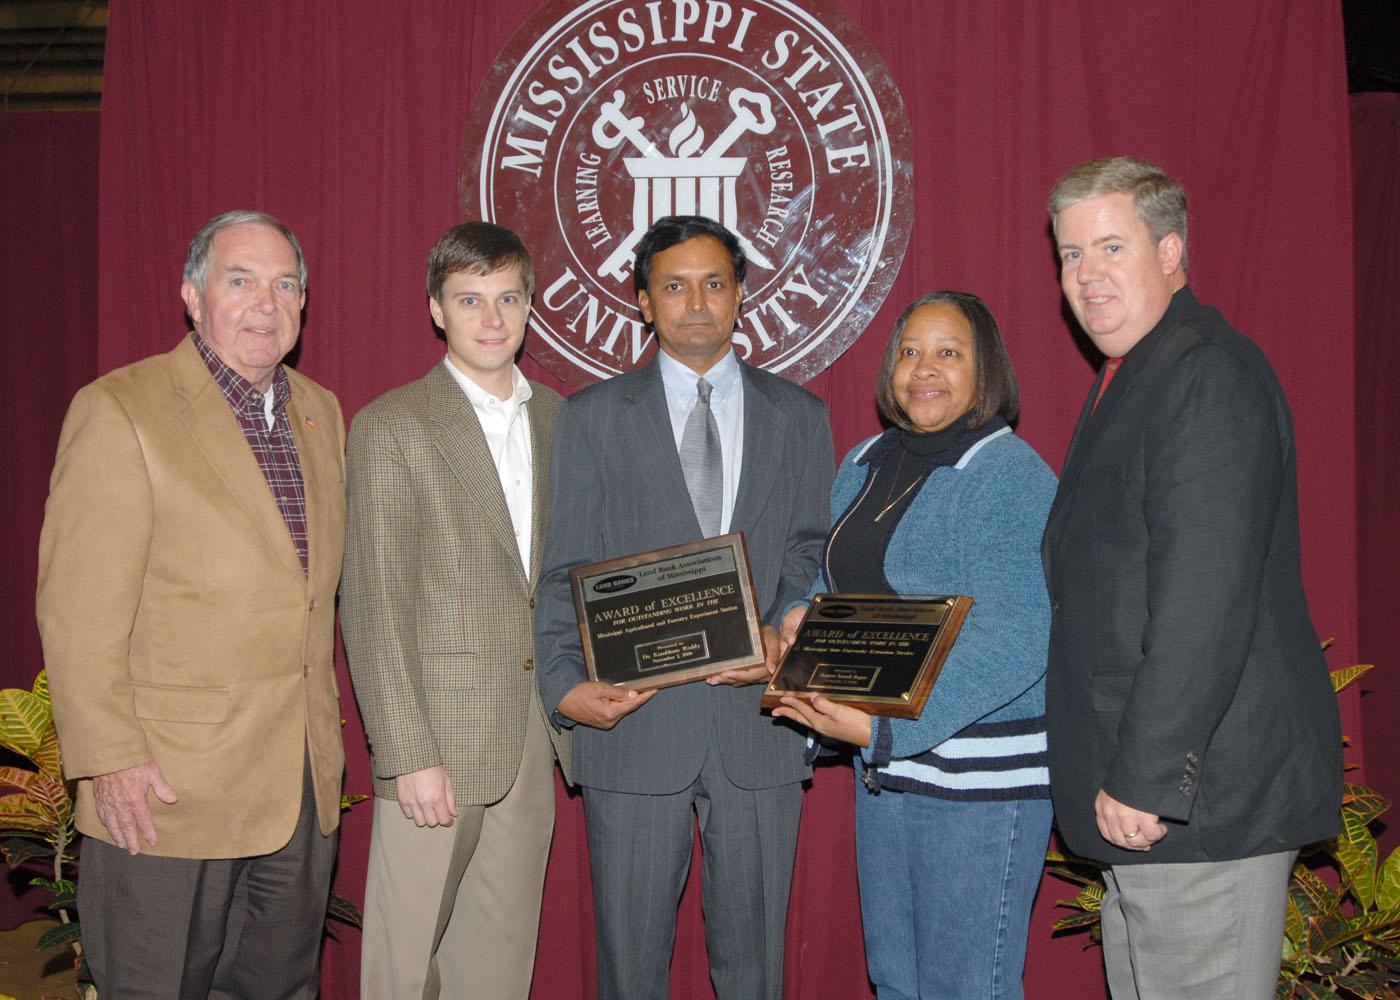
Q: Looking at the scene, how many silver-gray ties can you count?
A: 1